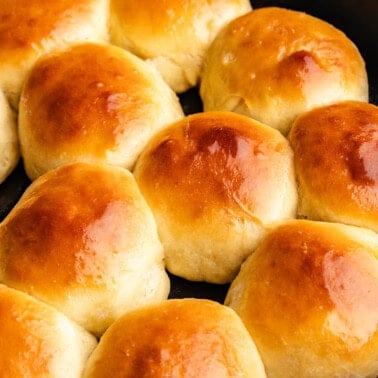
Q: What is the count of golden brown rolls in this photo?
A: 11